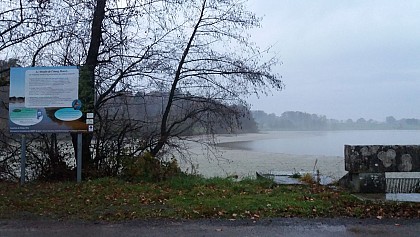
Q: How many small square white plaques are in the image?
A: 3